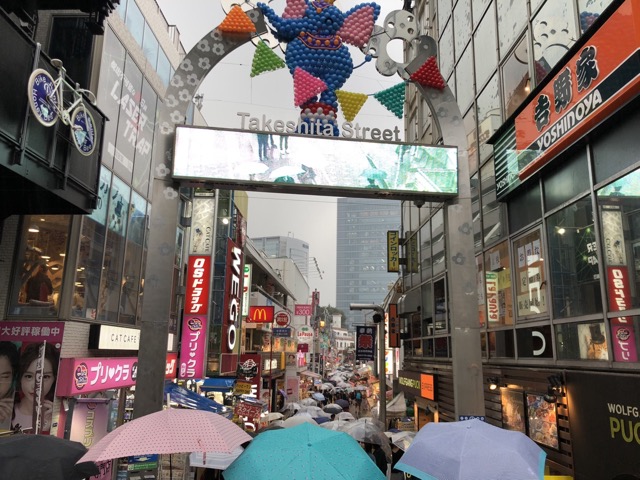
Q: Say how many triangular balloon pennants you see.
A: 6